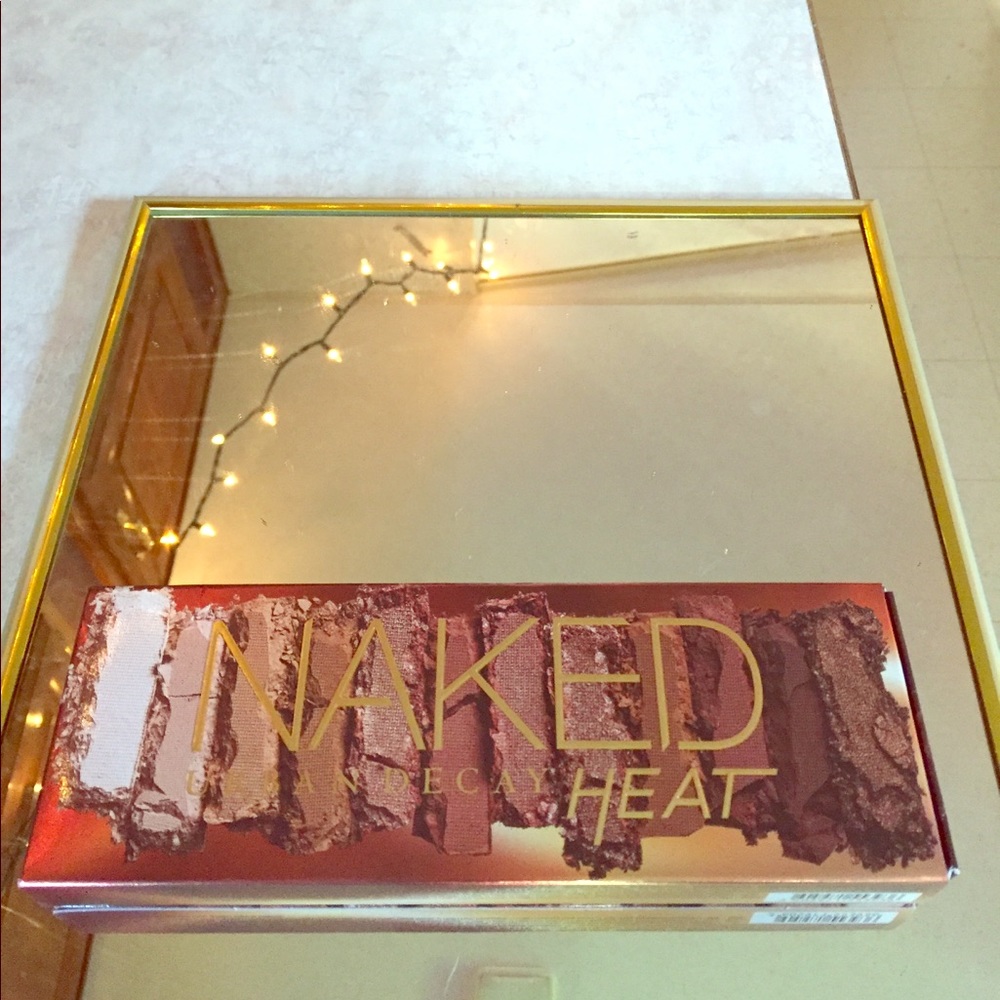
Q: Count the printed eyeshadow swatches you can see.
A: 12